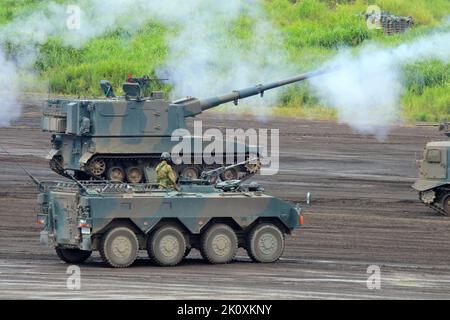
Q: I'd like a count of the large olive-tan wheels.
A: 4